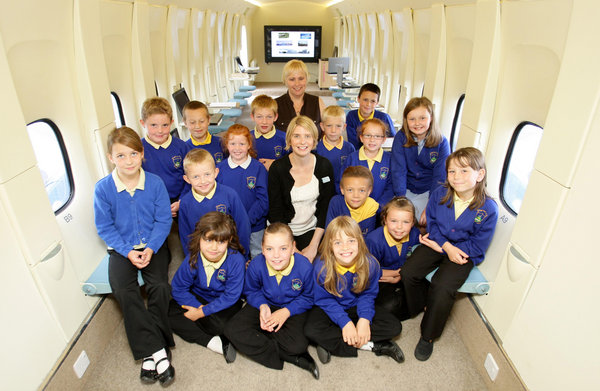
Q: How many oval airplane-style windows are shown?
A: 4